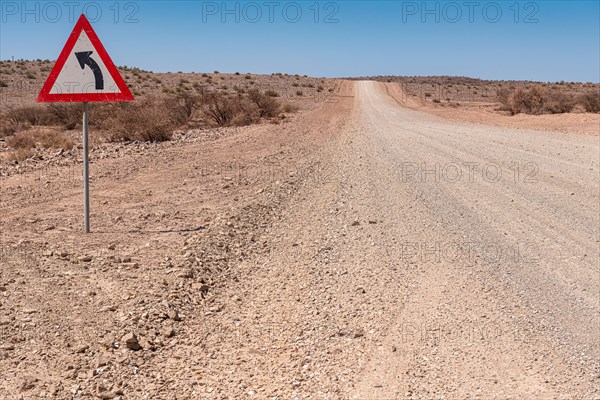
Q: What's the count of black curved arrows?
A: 1